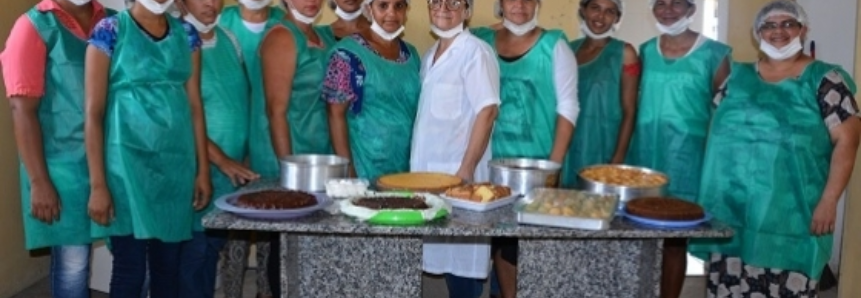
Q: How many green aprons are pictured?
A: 11